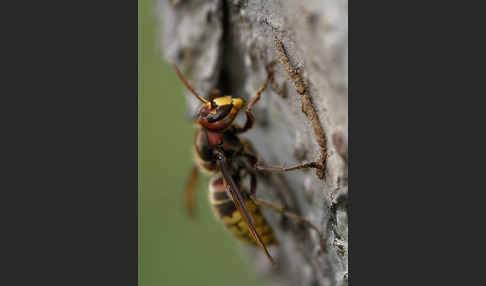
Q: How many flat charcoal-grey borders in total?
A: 2